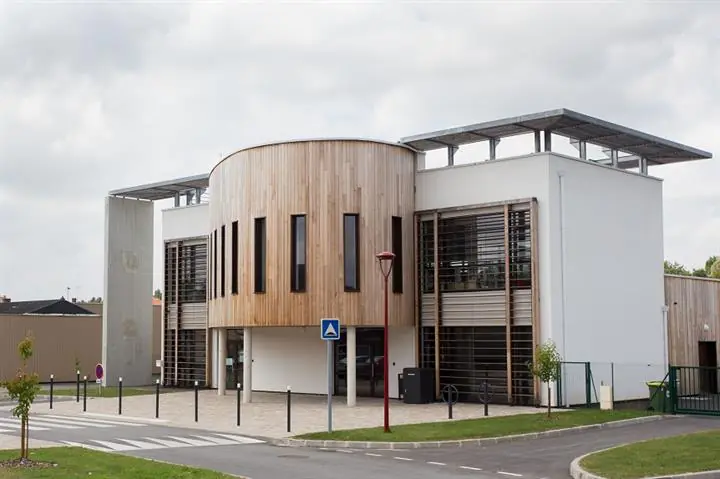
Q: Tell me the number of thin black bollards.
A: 8